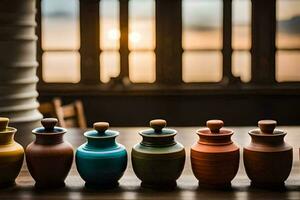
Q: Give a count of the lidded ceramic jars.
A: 6